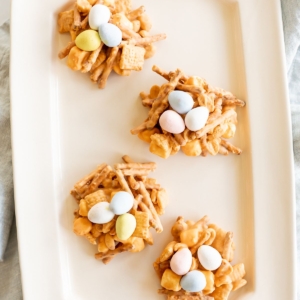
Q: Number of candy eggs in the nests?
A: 12